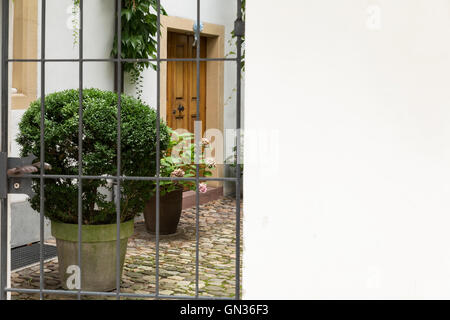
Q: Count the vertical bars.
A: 7